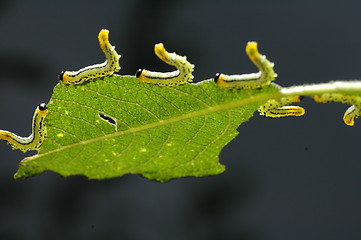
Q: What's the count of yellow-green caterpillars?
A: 6